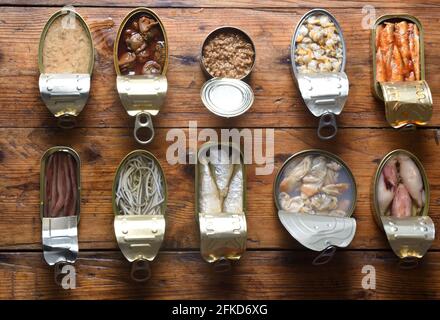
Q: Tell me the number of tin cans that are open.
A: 10